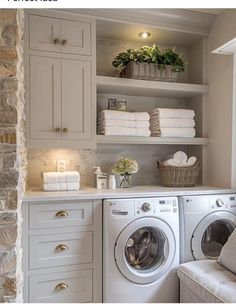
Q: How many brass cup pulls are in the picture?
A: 3